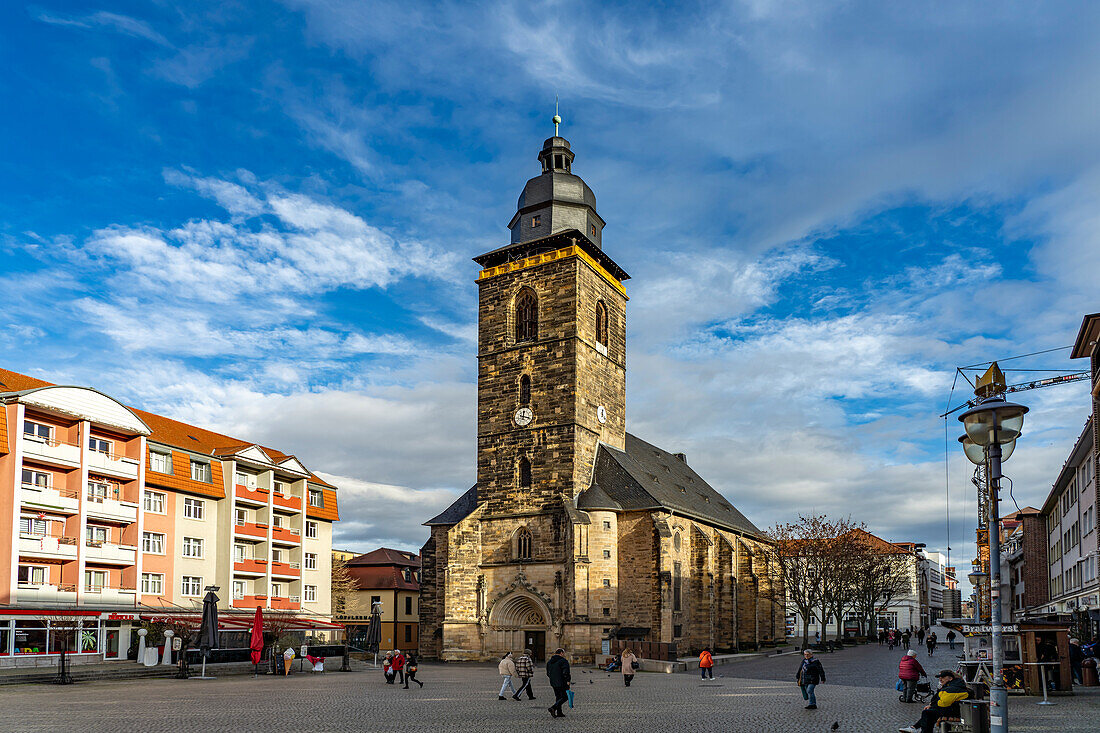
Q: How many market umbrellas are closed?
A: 3